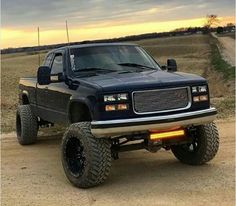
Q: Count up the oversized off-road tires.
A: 3